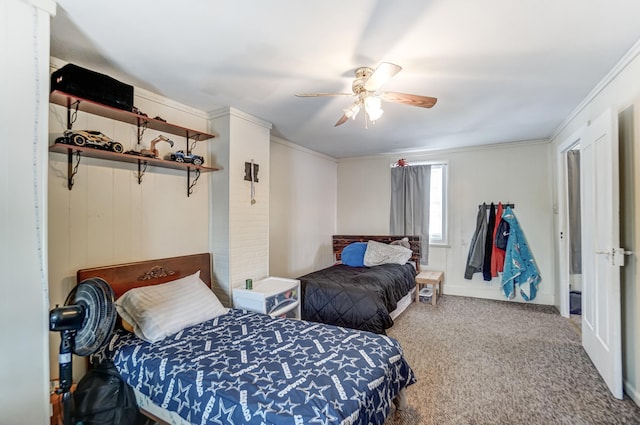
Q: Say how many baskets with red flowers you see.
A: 0